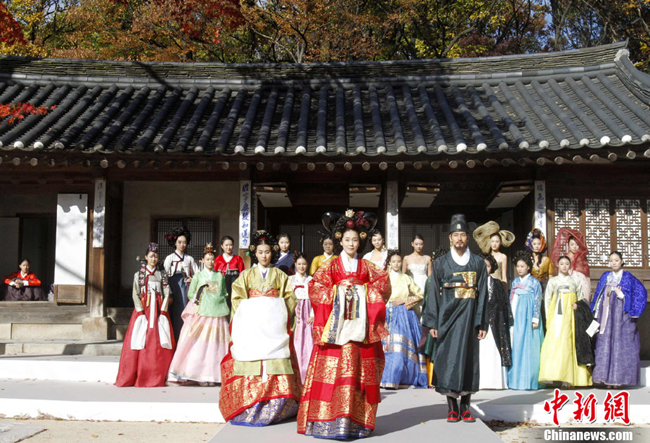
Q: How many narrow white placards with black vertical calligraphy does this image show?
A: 4